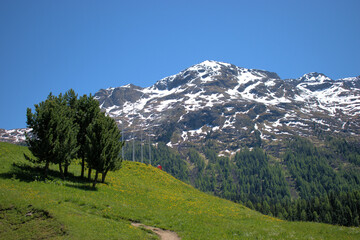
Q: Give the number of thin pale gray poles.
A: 4